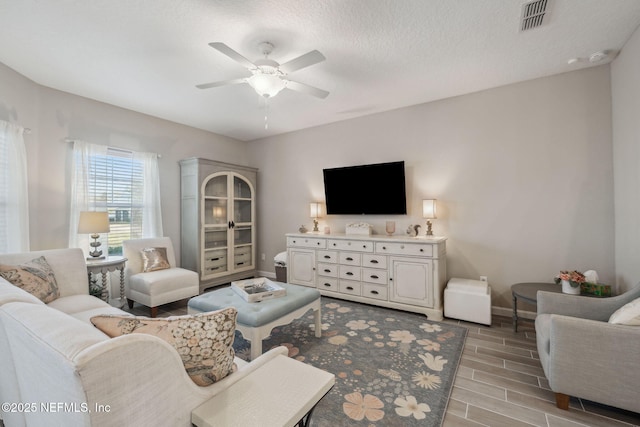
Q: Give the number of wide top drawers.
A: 3